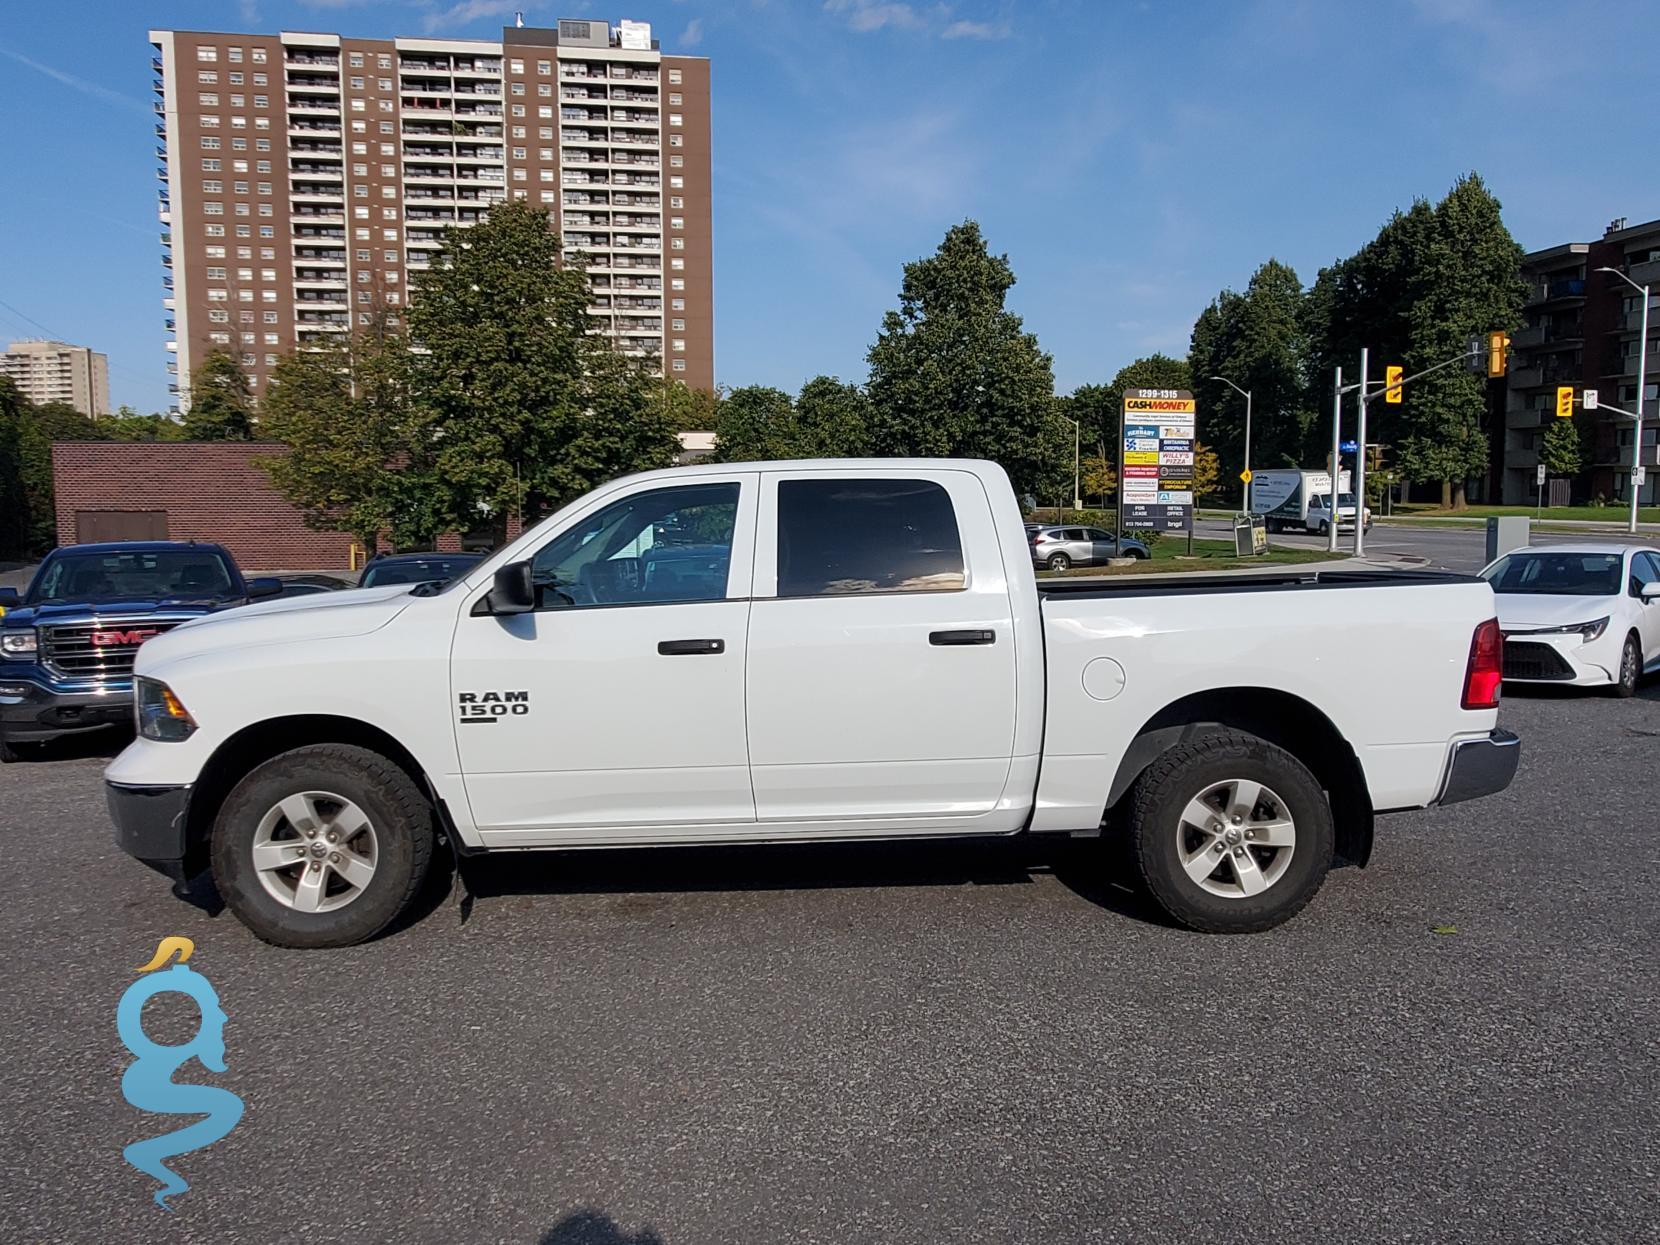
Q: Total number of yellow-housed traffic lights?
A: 3